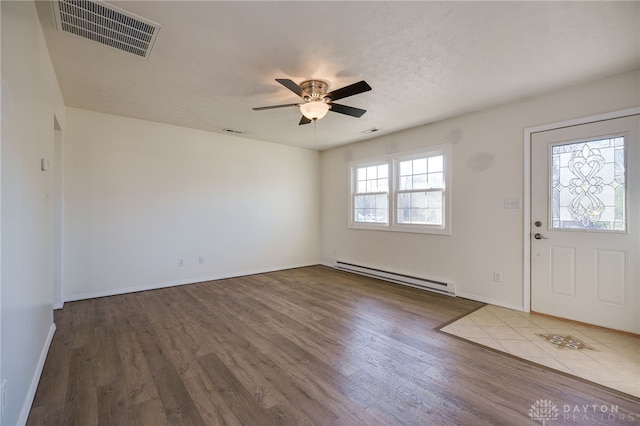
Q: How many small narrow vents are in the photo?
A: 2